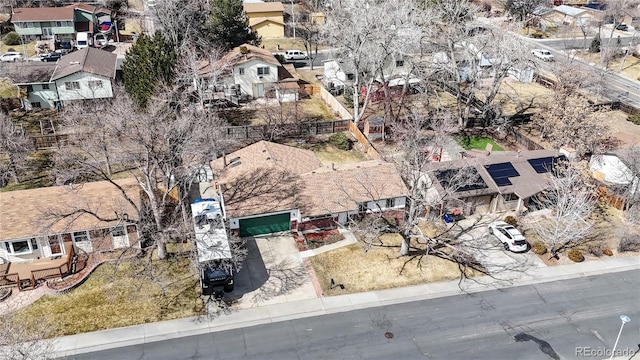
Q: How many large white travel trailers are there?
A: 1